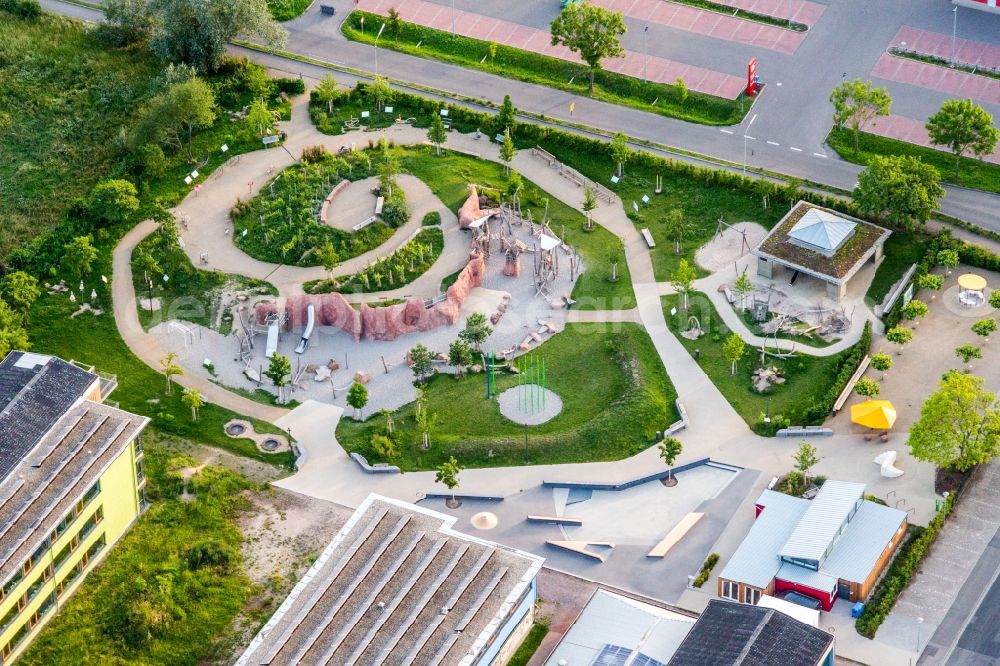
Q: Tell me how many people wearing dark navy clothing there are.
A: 0